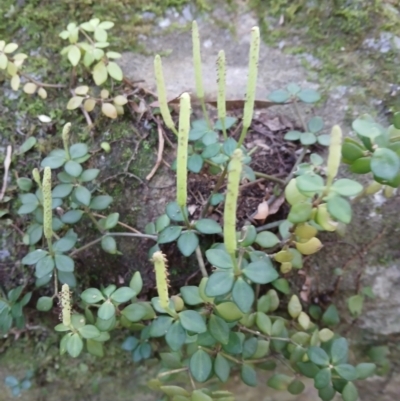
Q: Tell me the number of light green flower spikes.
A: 12